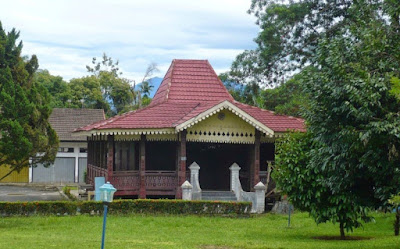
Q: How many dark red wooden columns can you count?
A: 4